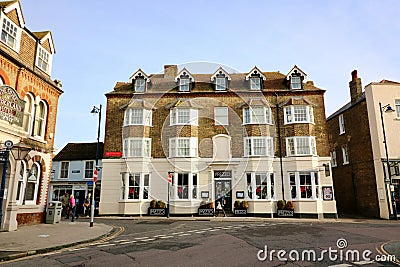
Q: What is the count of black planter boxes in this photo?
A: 4